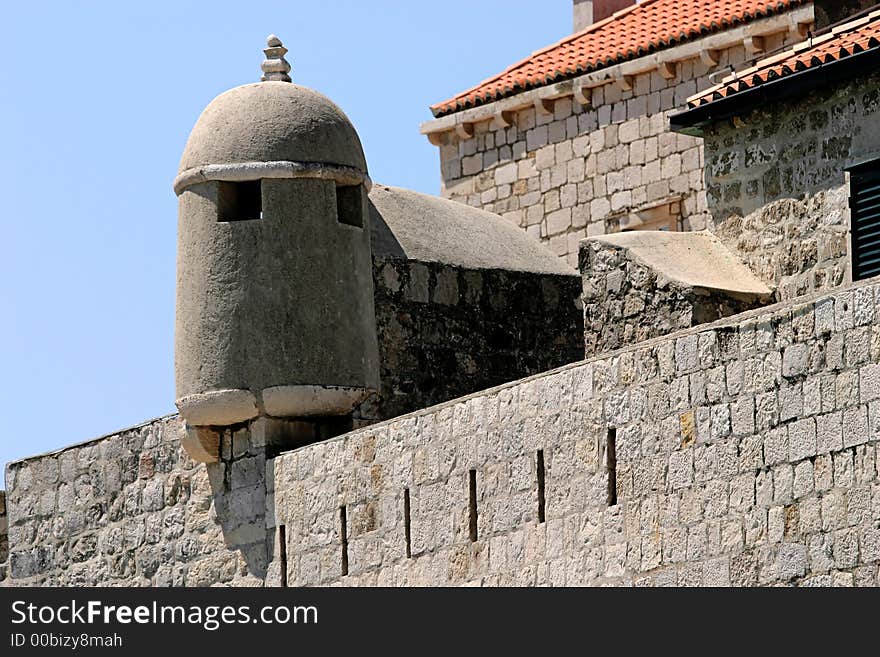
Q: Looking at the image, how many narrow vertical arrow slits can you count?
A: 6